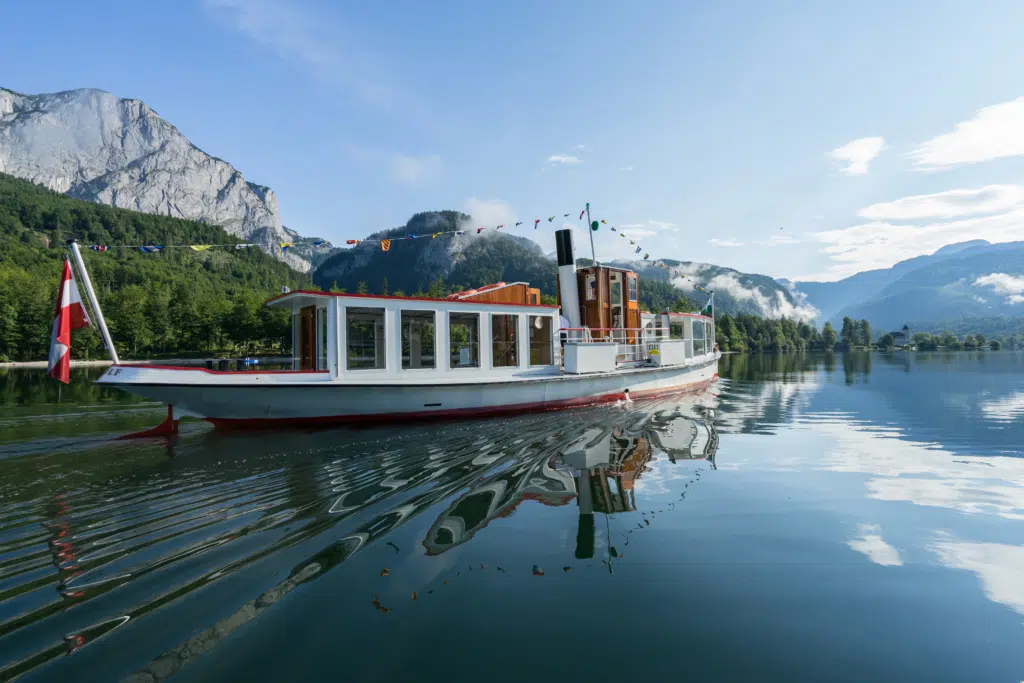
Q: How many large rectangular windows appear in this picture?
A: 5